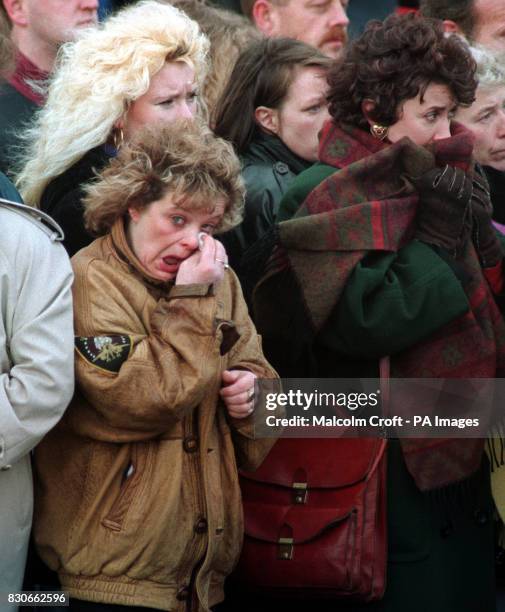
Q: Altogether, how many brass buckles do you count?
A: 2